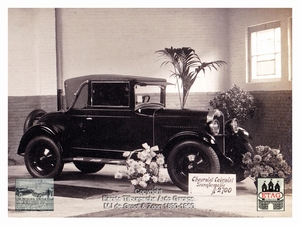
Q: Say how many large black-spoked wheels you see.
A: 2